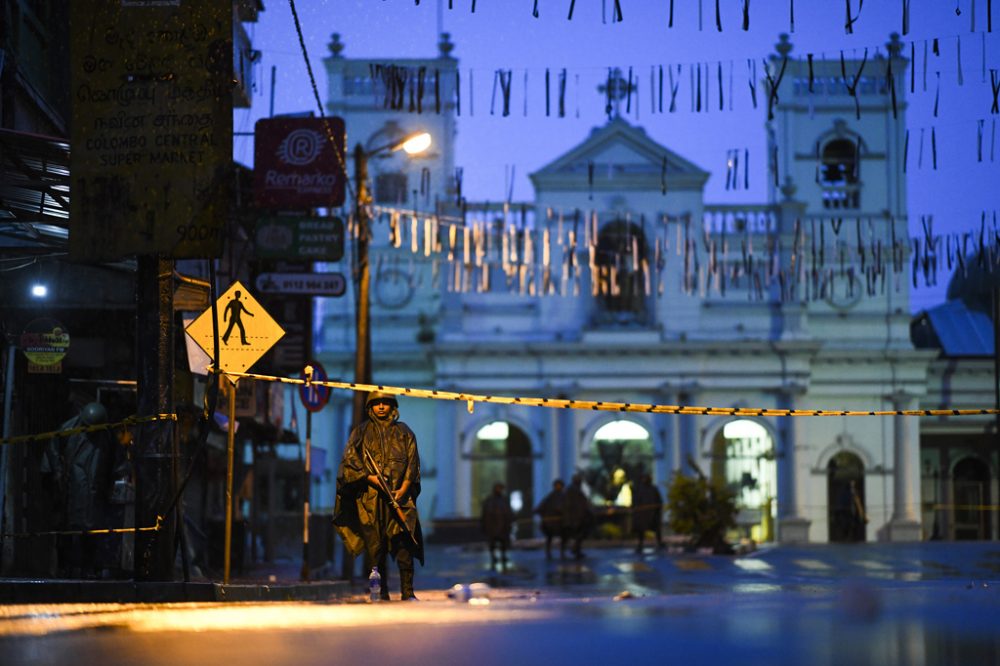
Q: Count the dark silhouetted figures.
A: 4